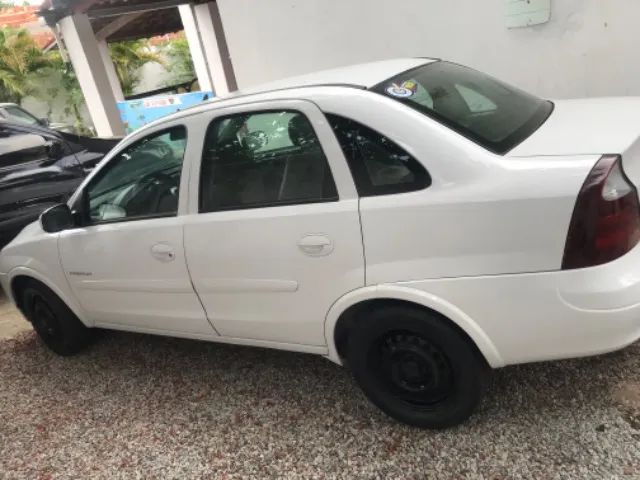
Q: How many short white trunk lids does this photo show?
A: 1